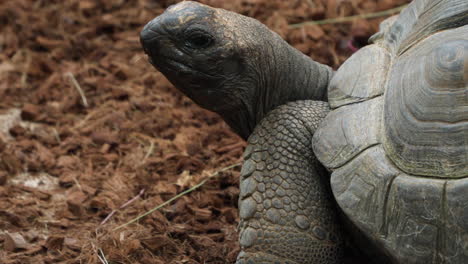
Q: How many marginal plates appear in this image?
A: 5